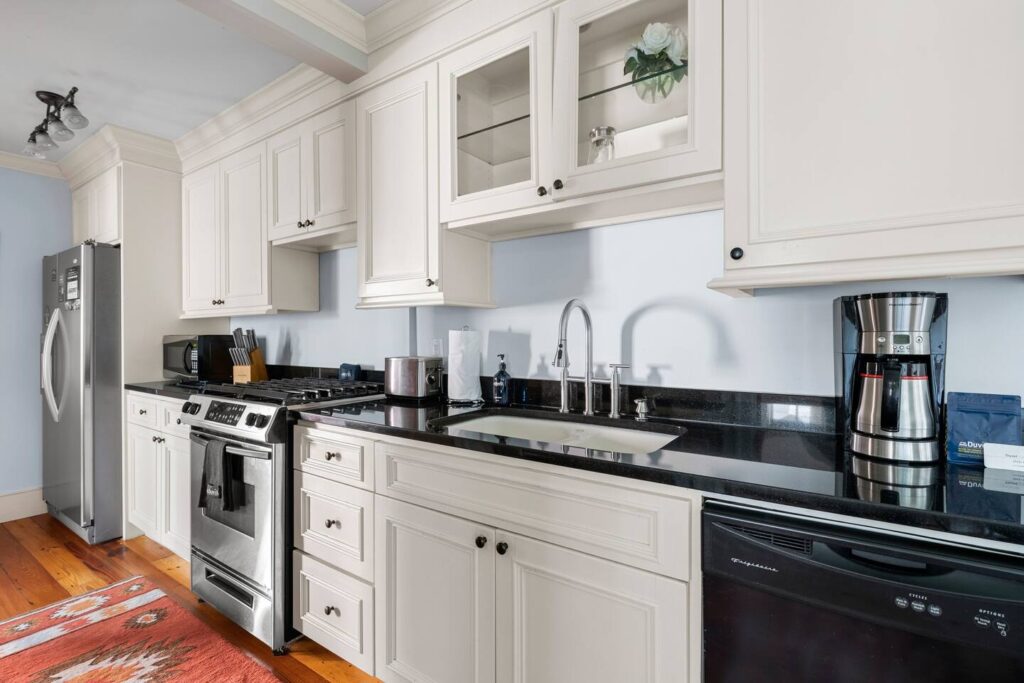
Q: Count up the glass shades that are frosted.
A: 4